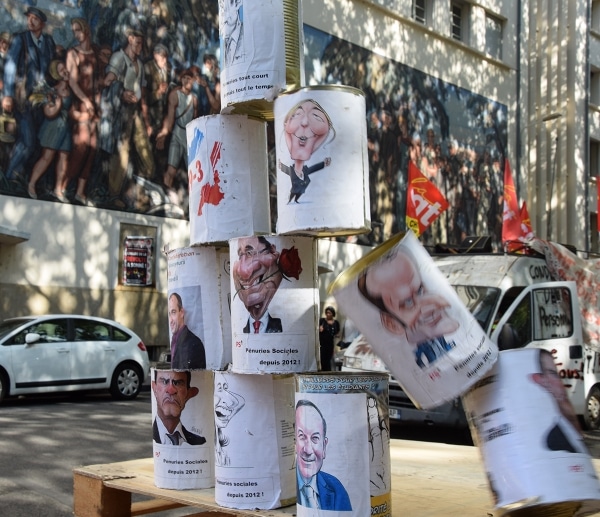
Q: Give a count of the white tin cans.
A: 10